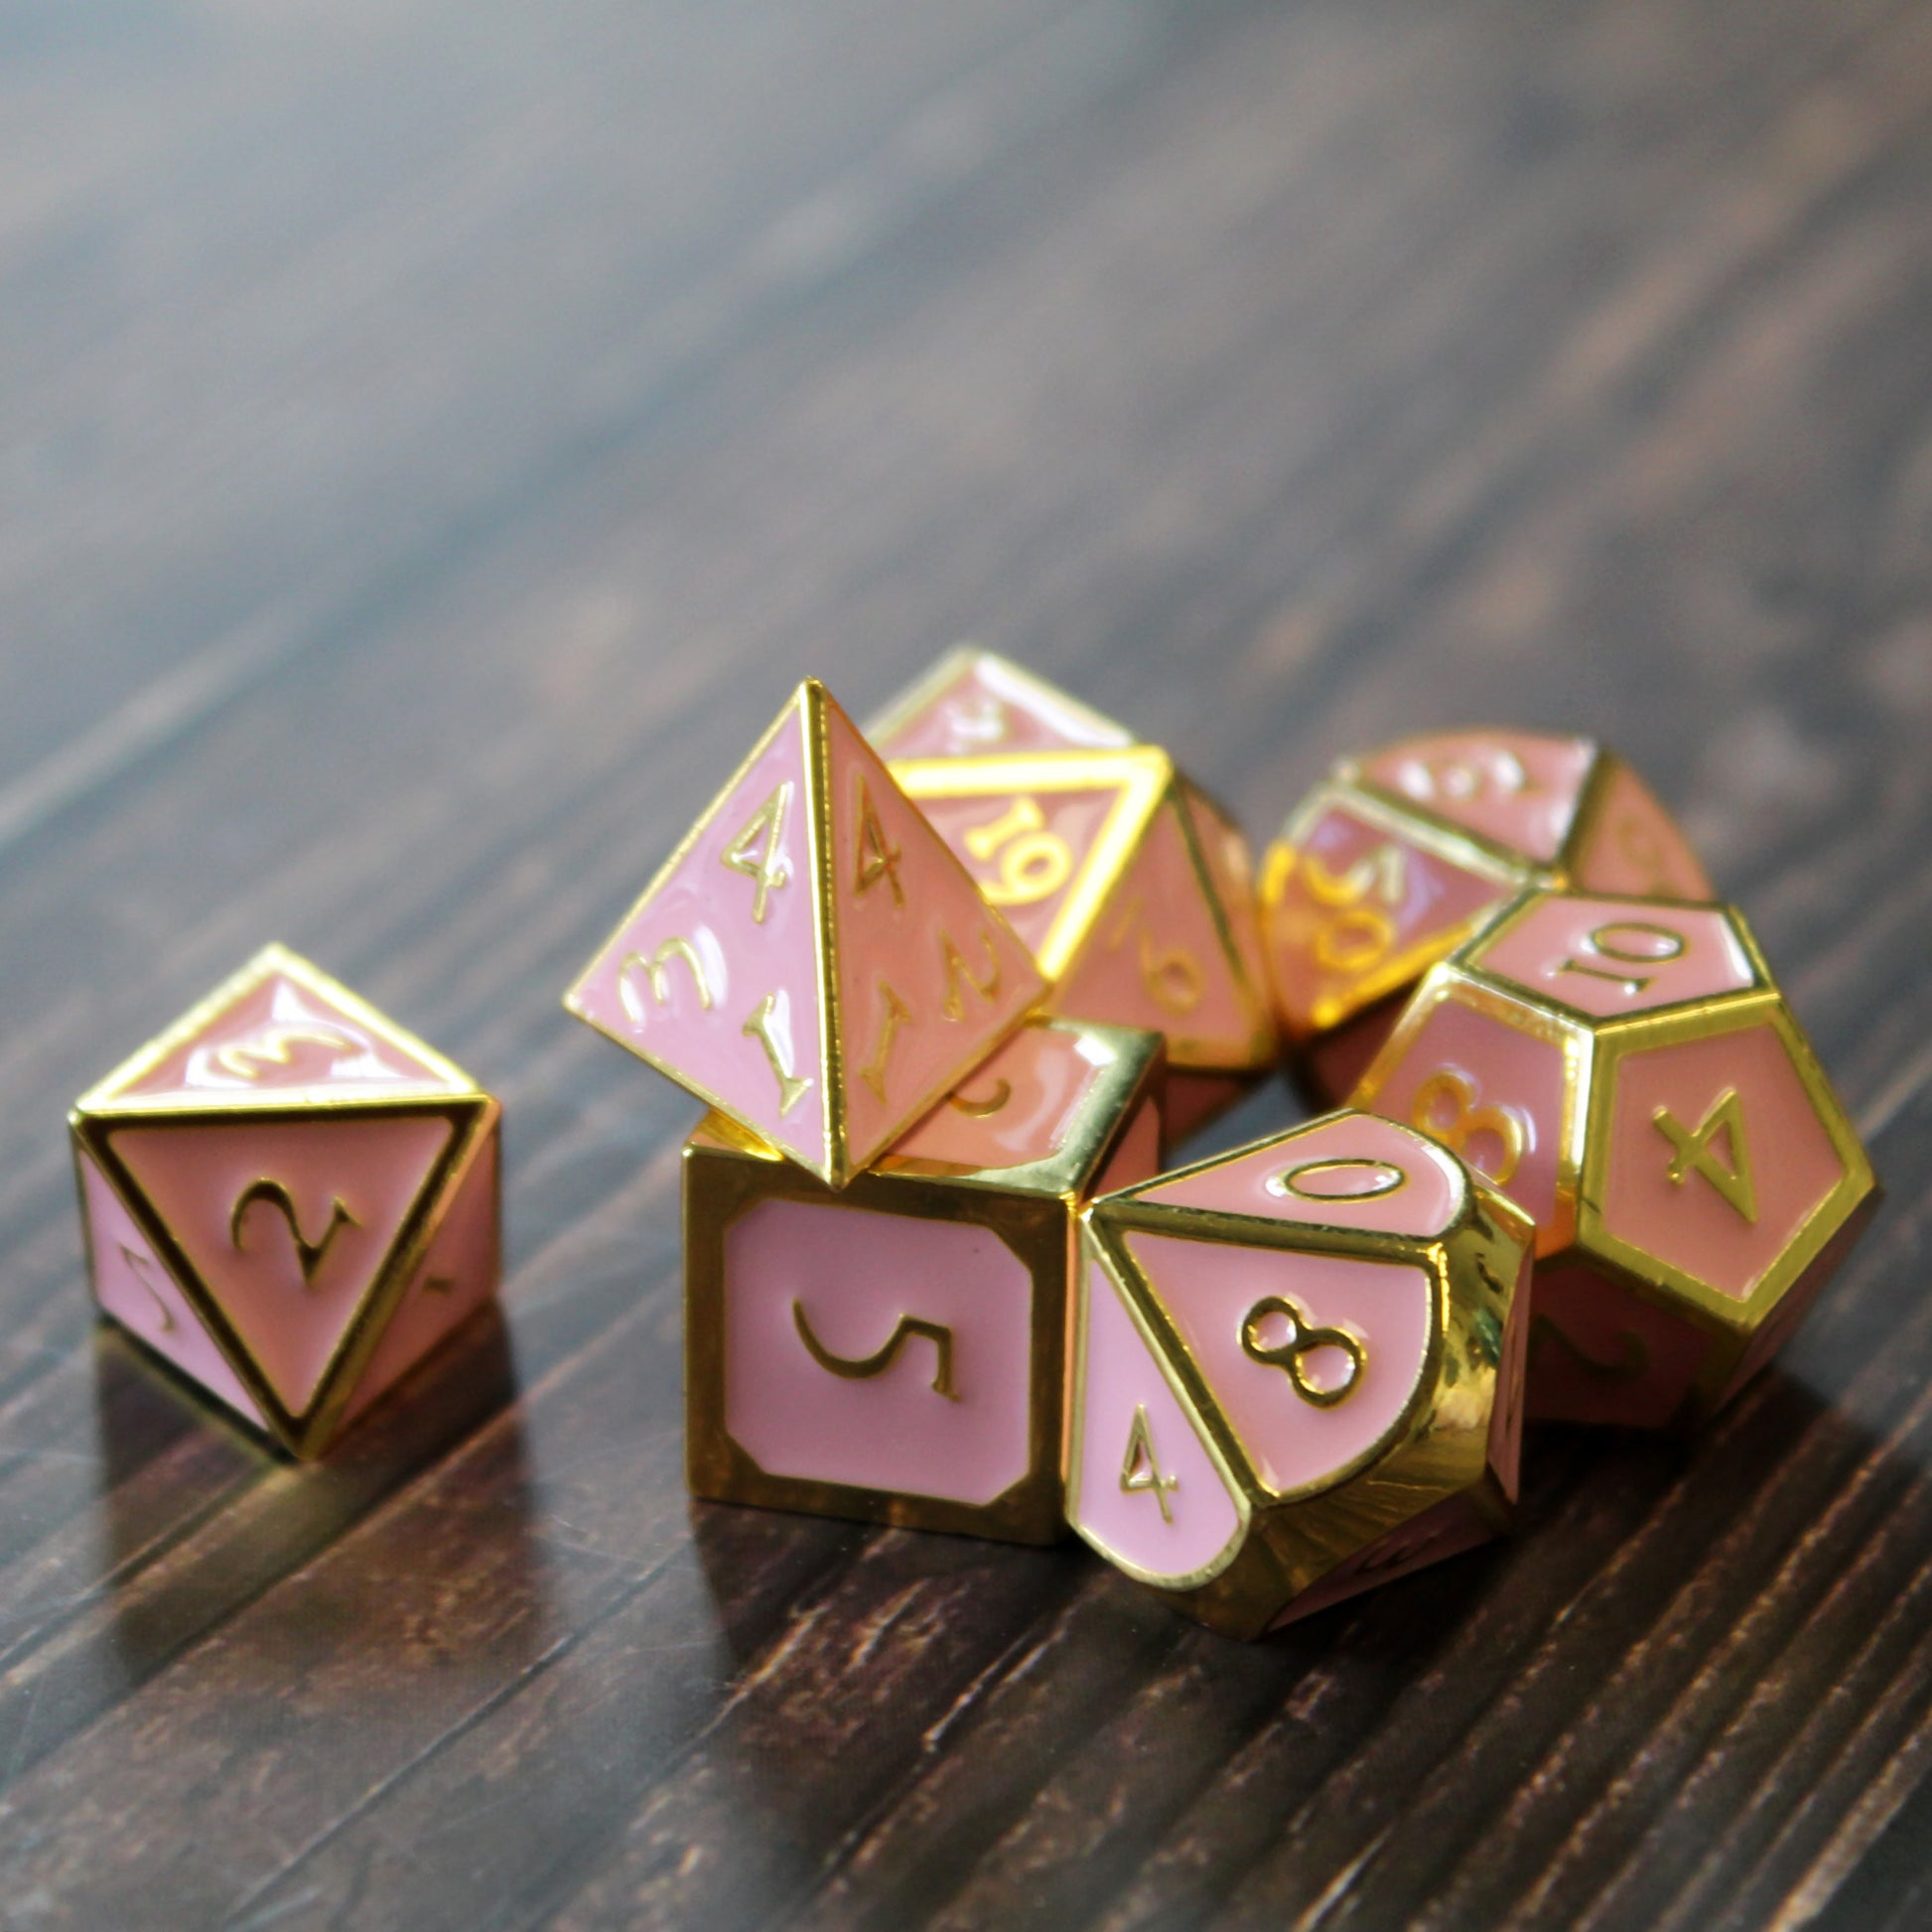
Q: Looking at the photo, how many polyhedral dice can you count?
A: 7